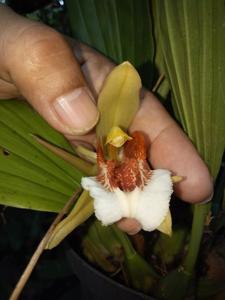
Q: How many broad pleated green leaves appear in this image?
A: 3